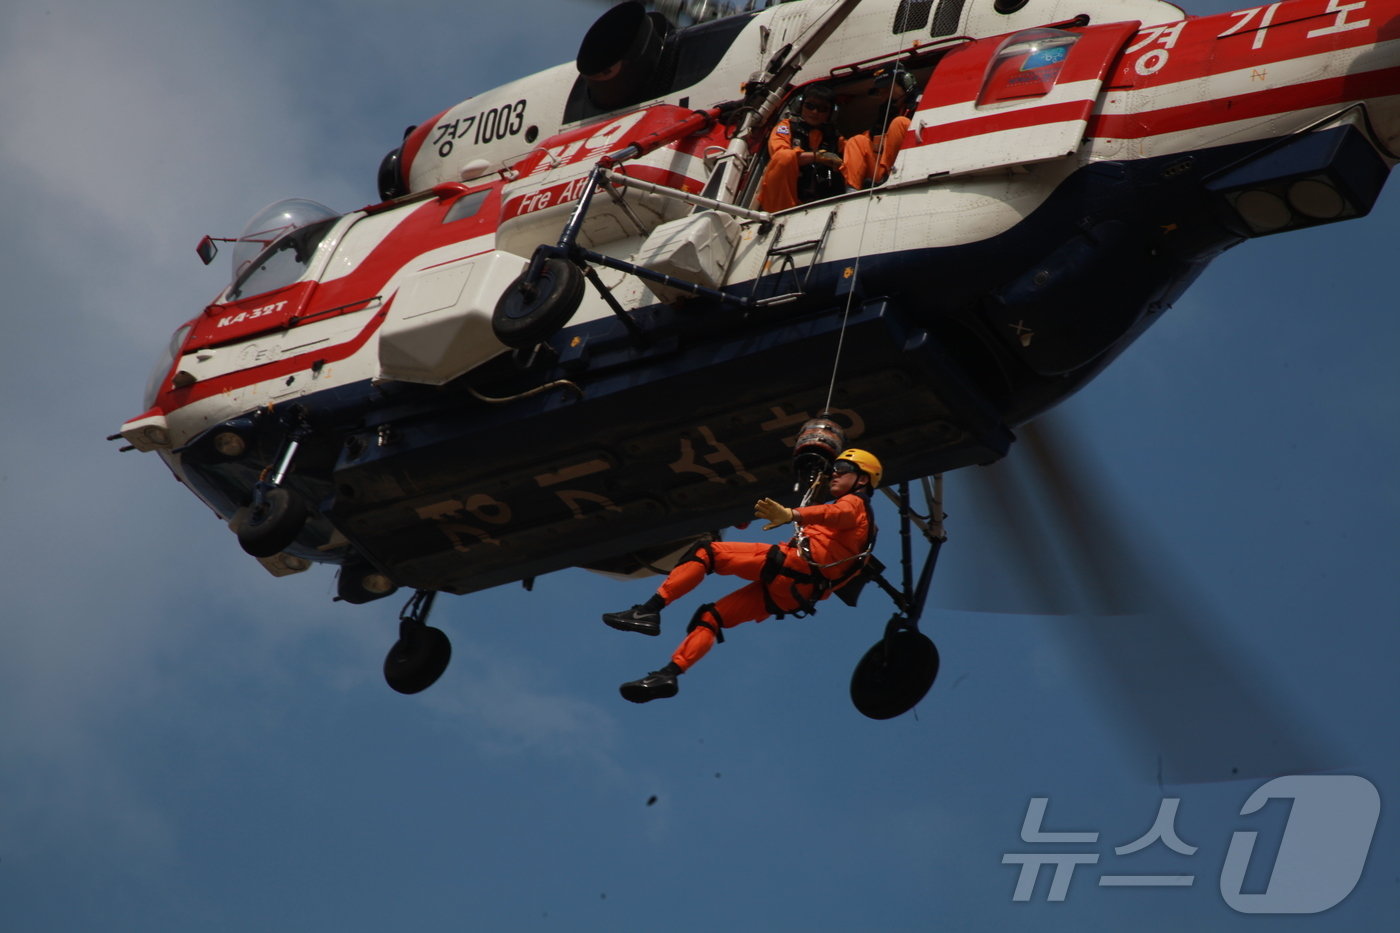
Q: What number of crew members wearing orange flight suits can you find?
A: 3